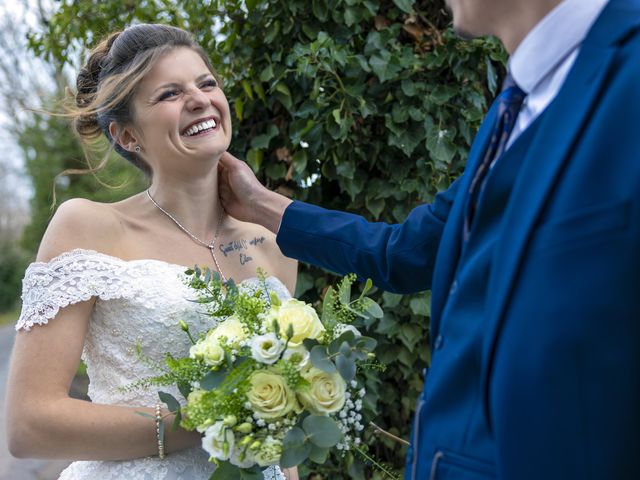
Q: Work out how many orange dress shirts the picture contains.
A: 0